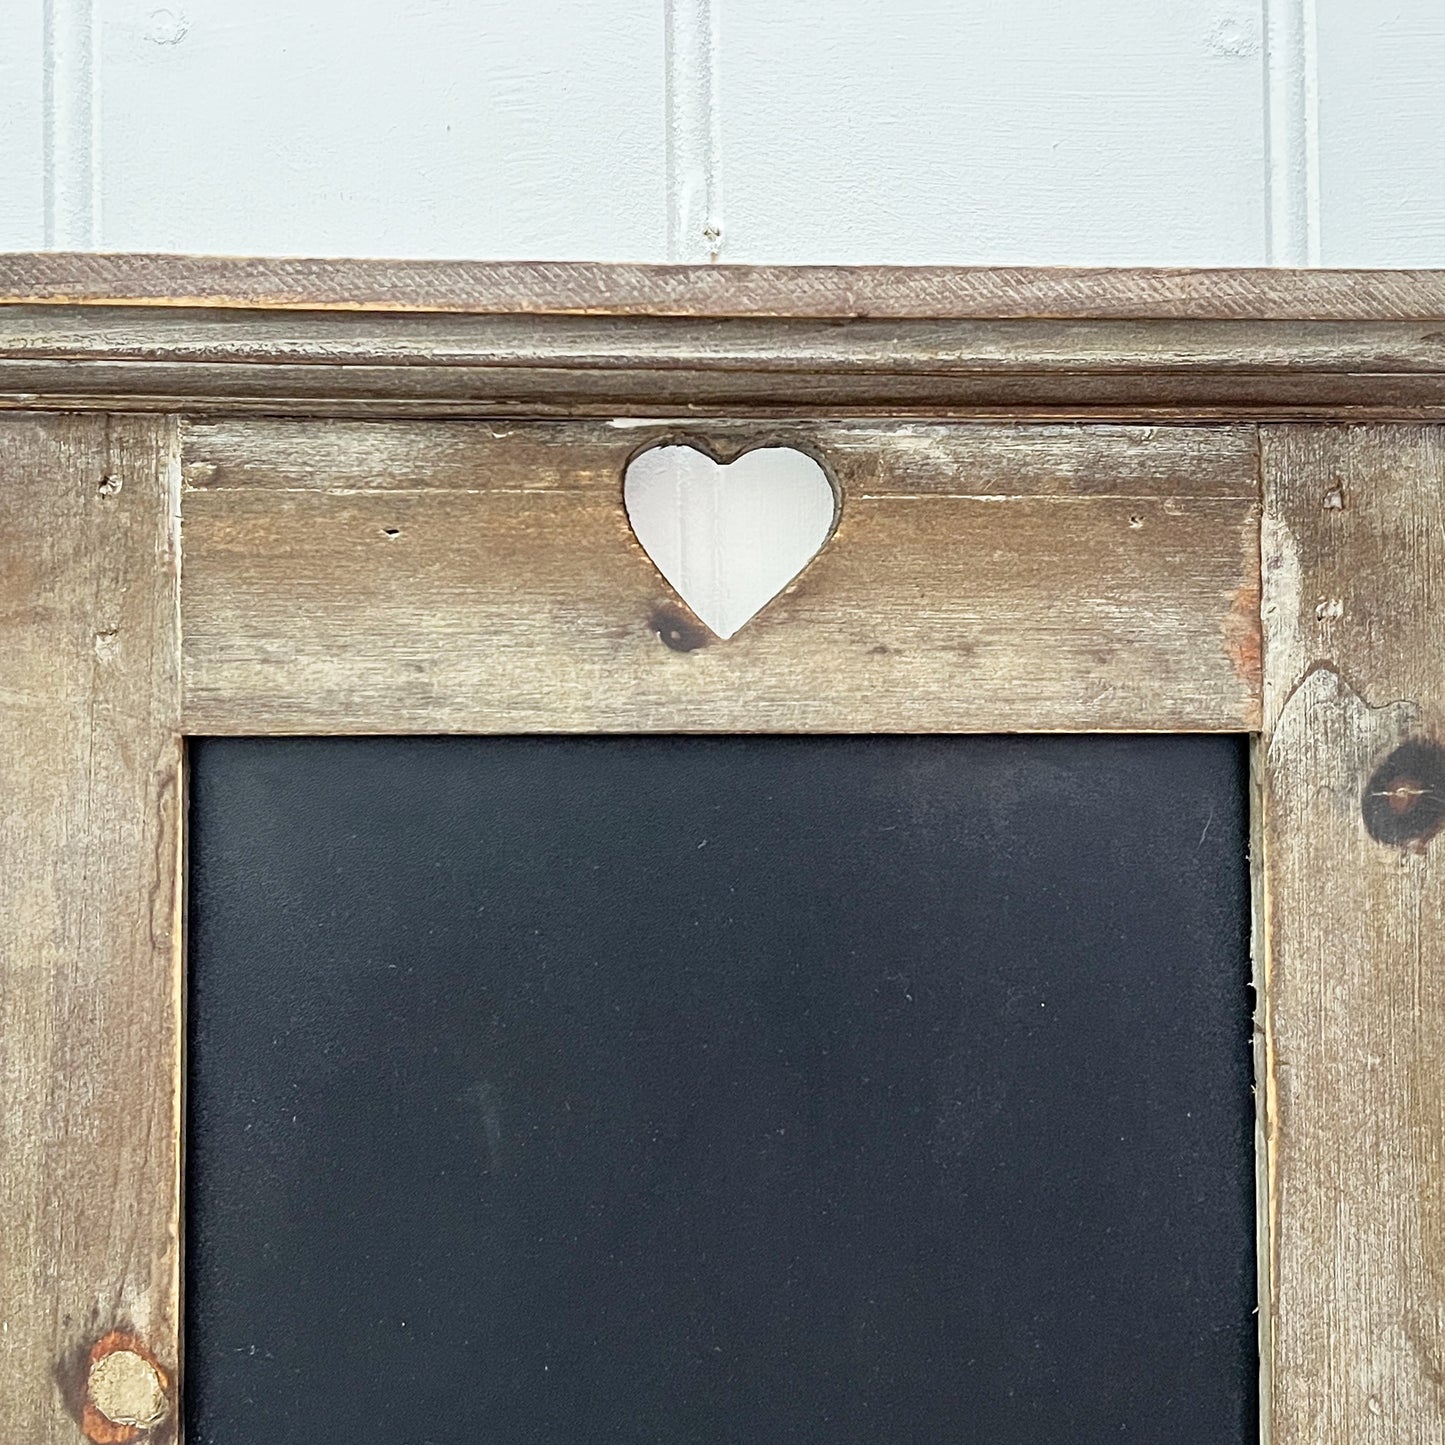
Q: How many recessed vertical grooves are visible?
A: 3